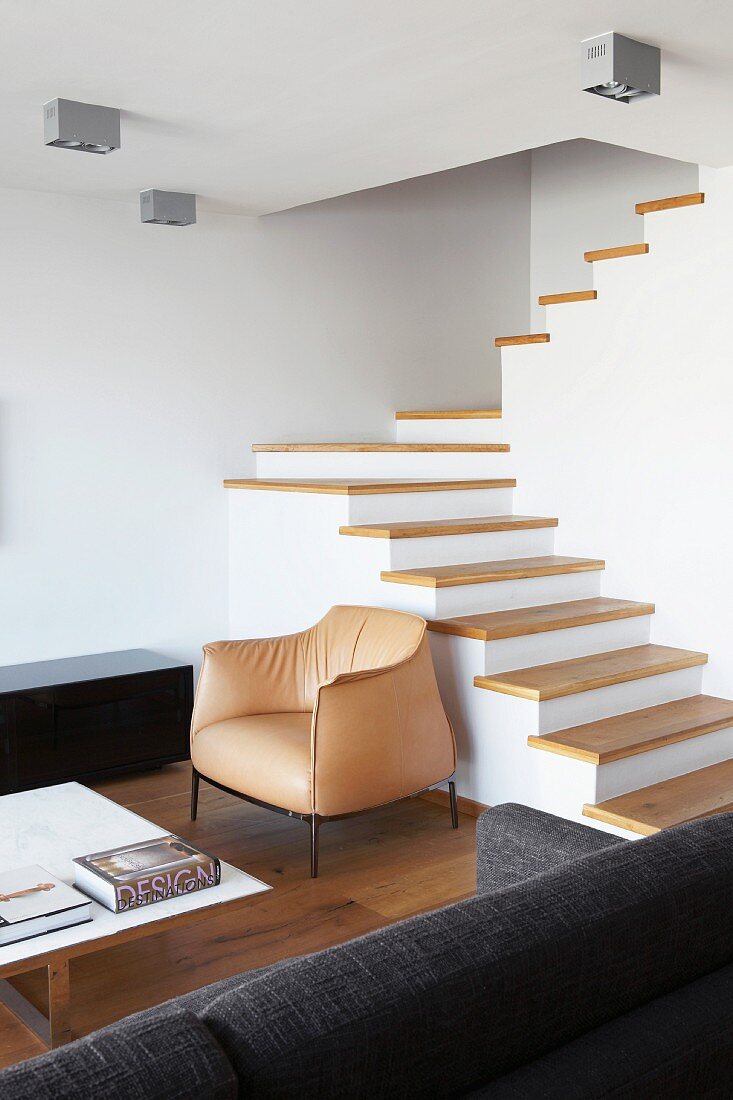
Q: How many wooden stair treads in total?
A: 13